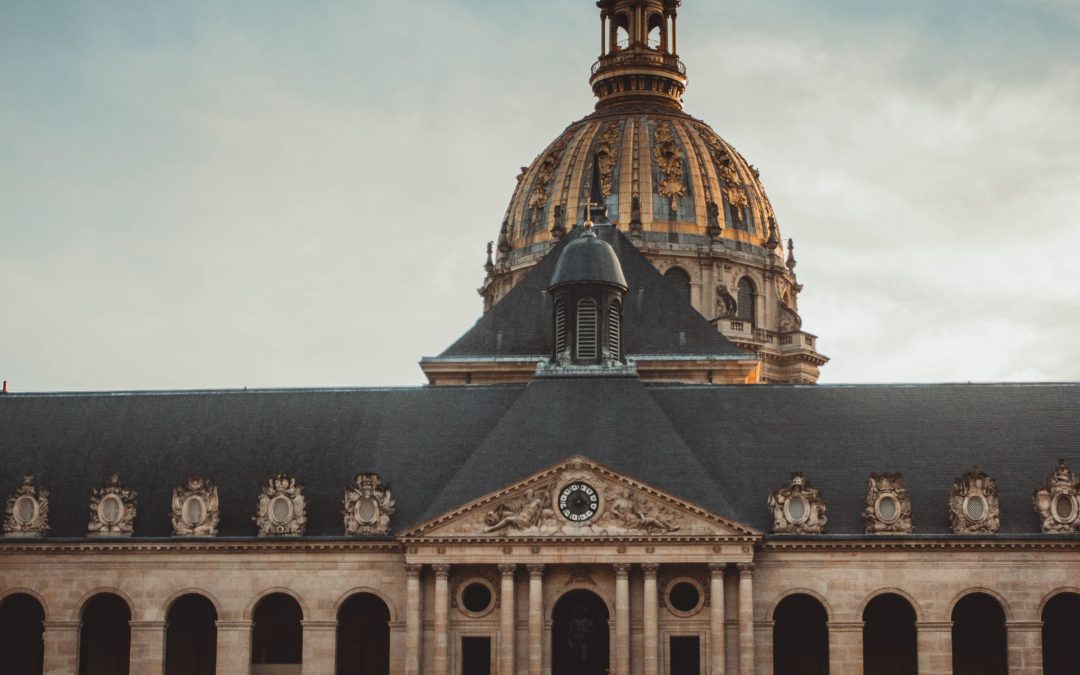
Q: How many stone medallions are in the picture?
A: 9